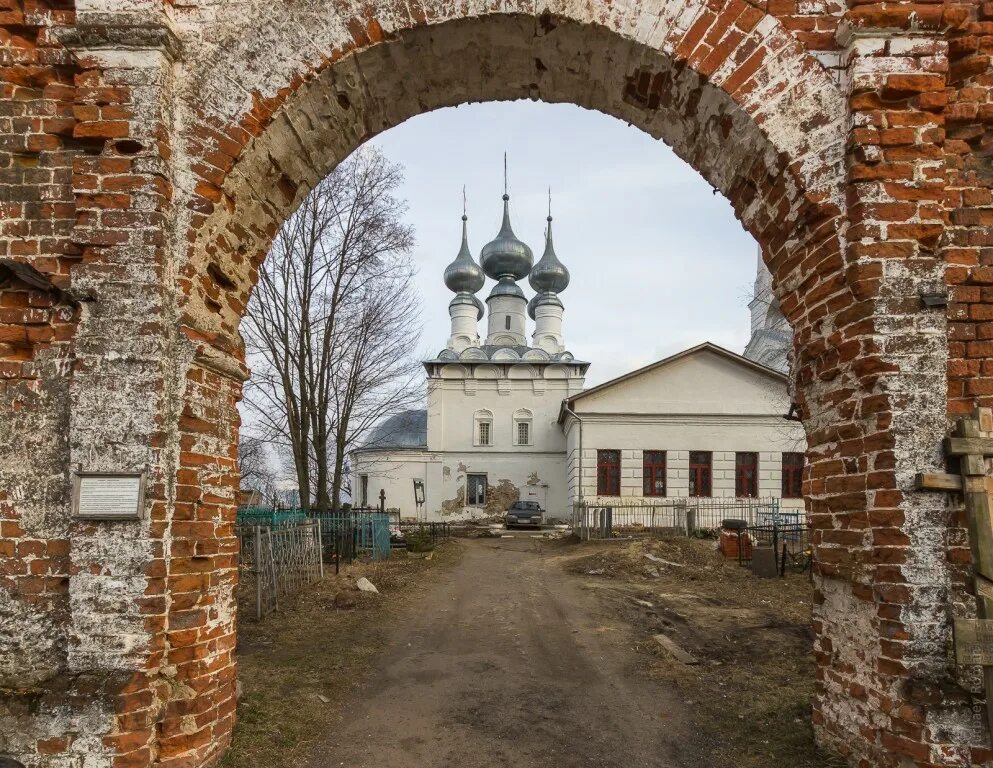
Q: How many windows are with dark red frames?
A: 5